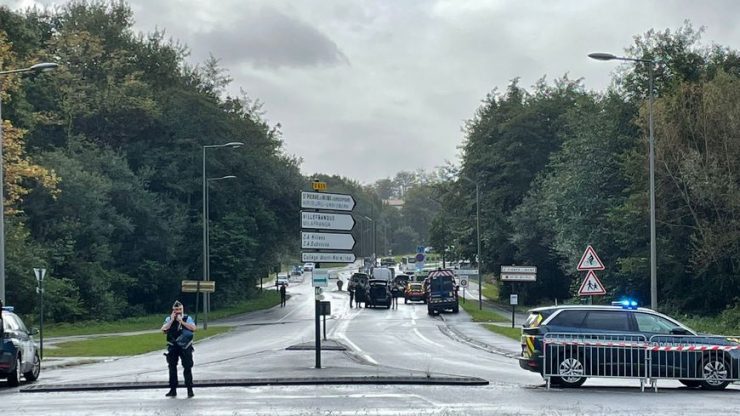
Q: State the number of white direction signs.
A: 4